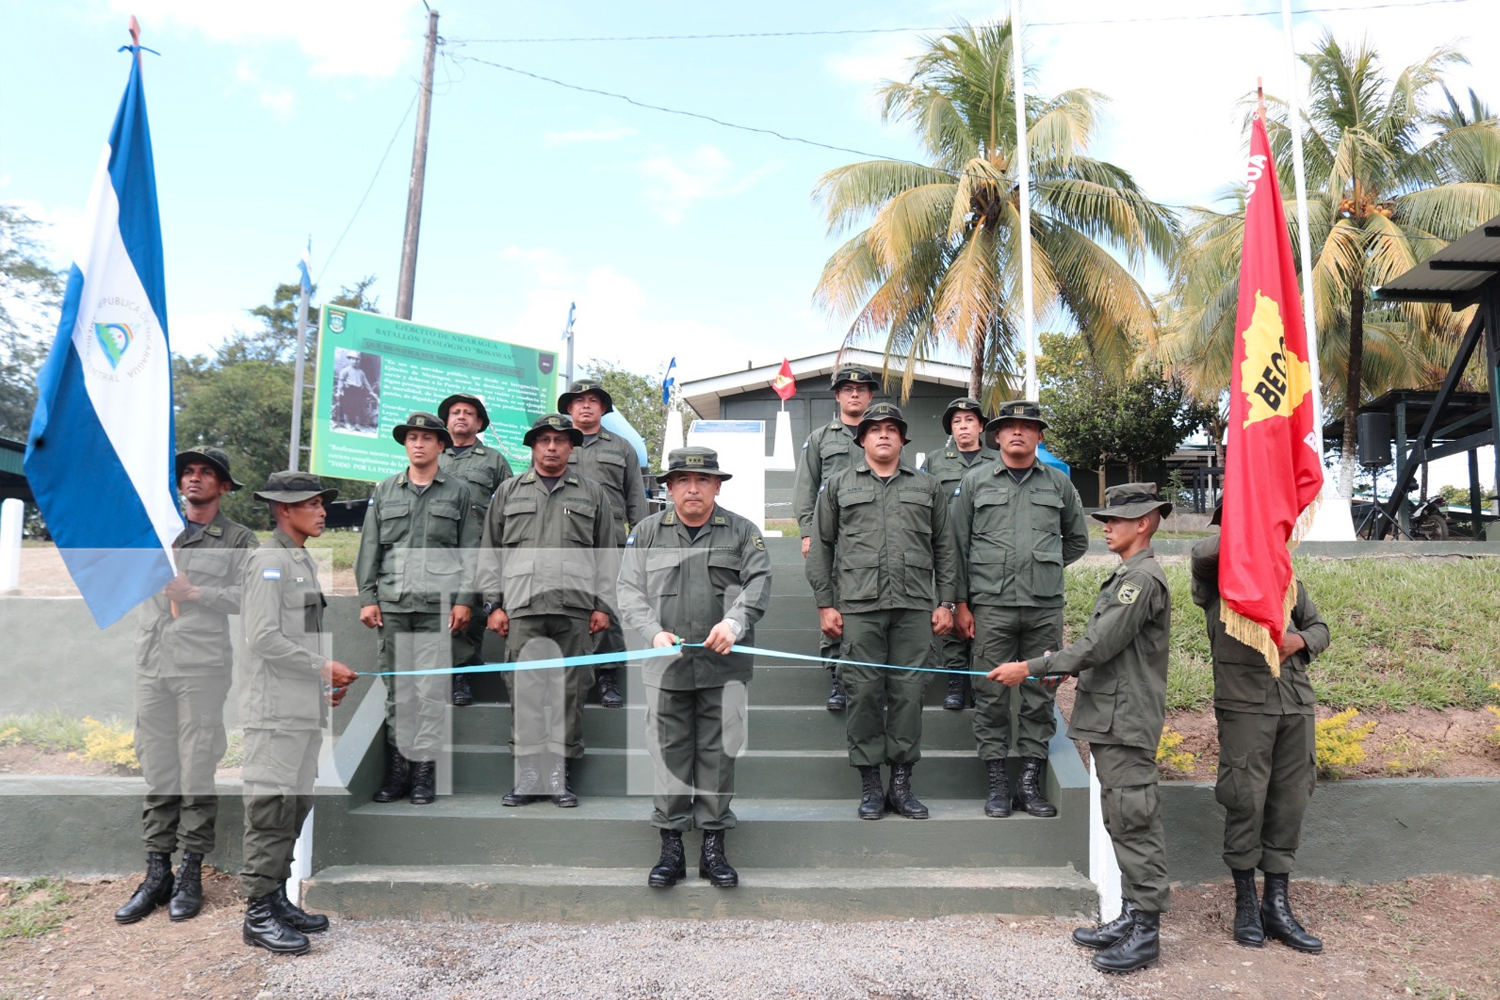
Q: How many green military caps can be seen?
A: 13